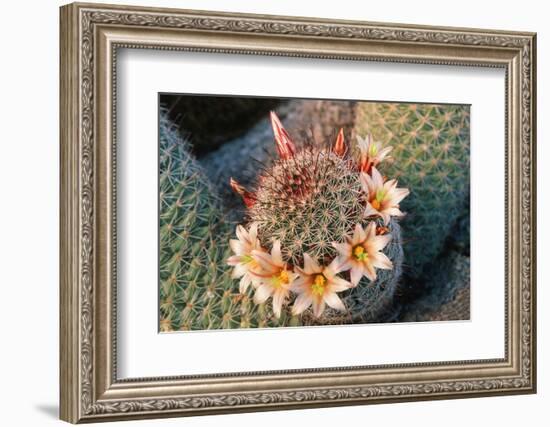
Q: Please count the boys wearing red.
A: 0